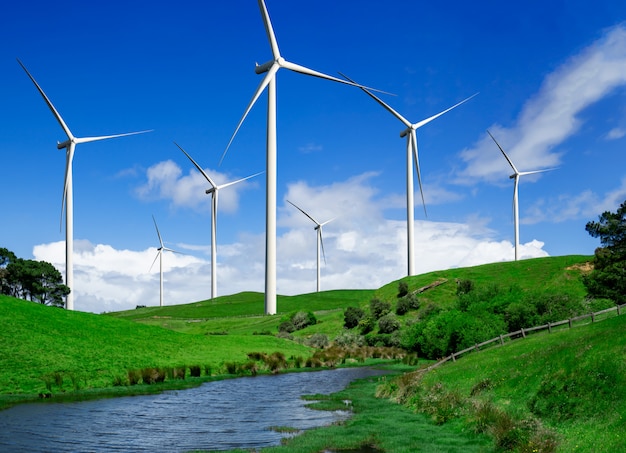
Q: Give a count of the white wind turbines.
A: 7